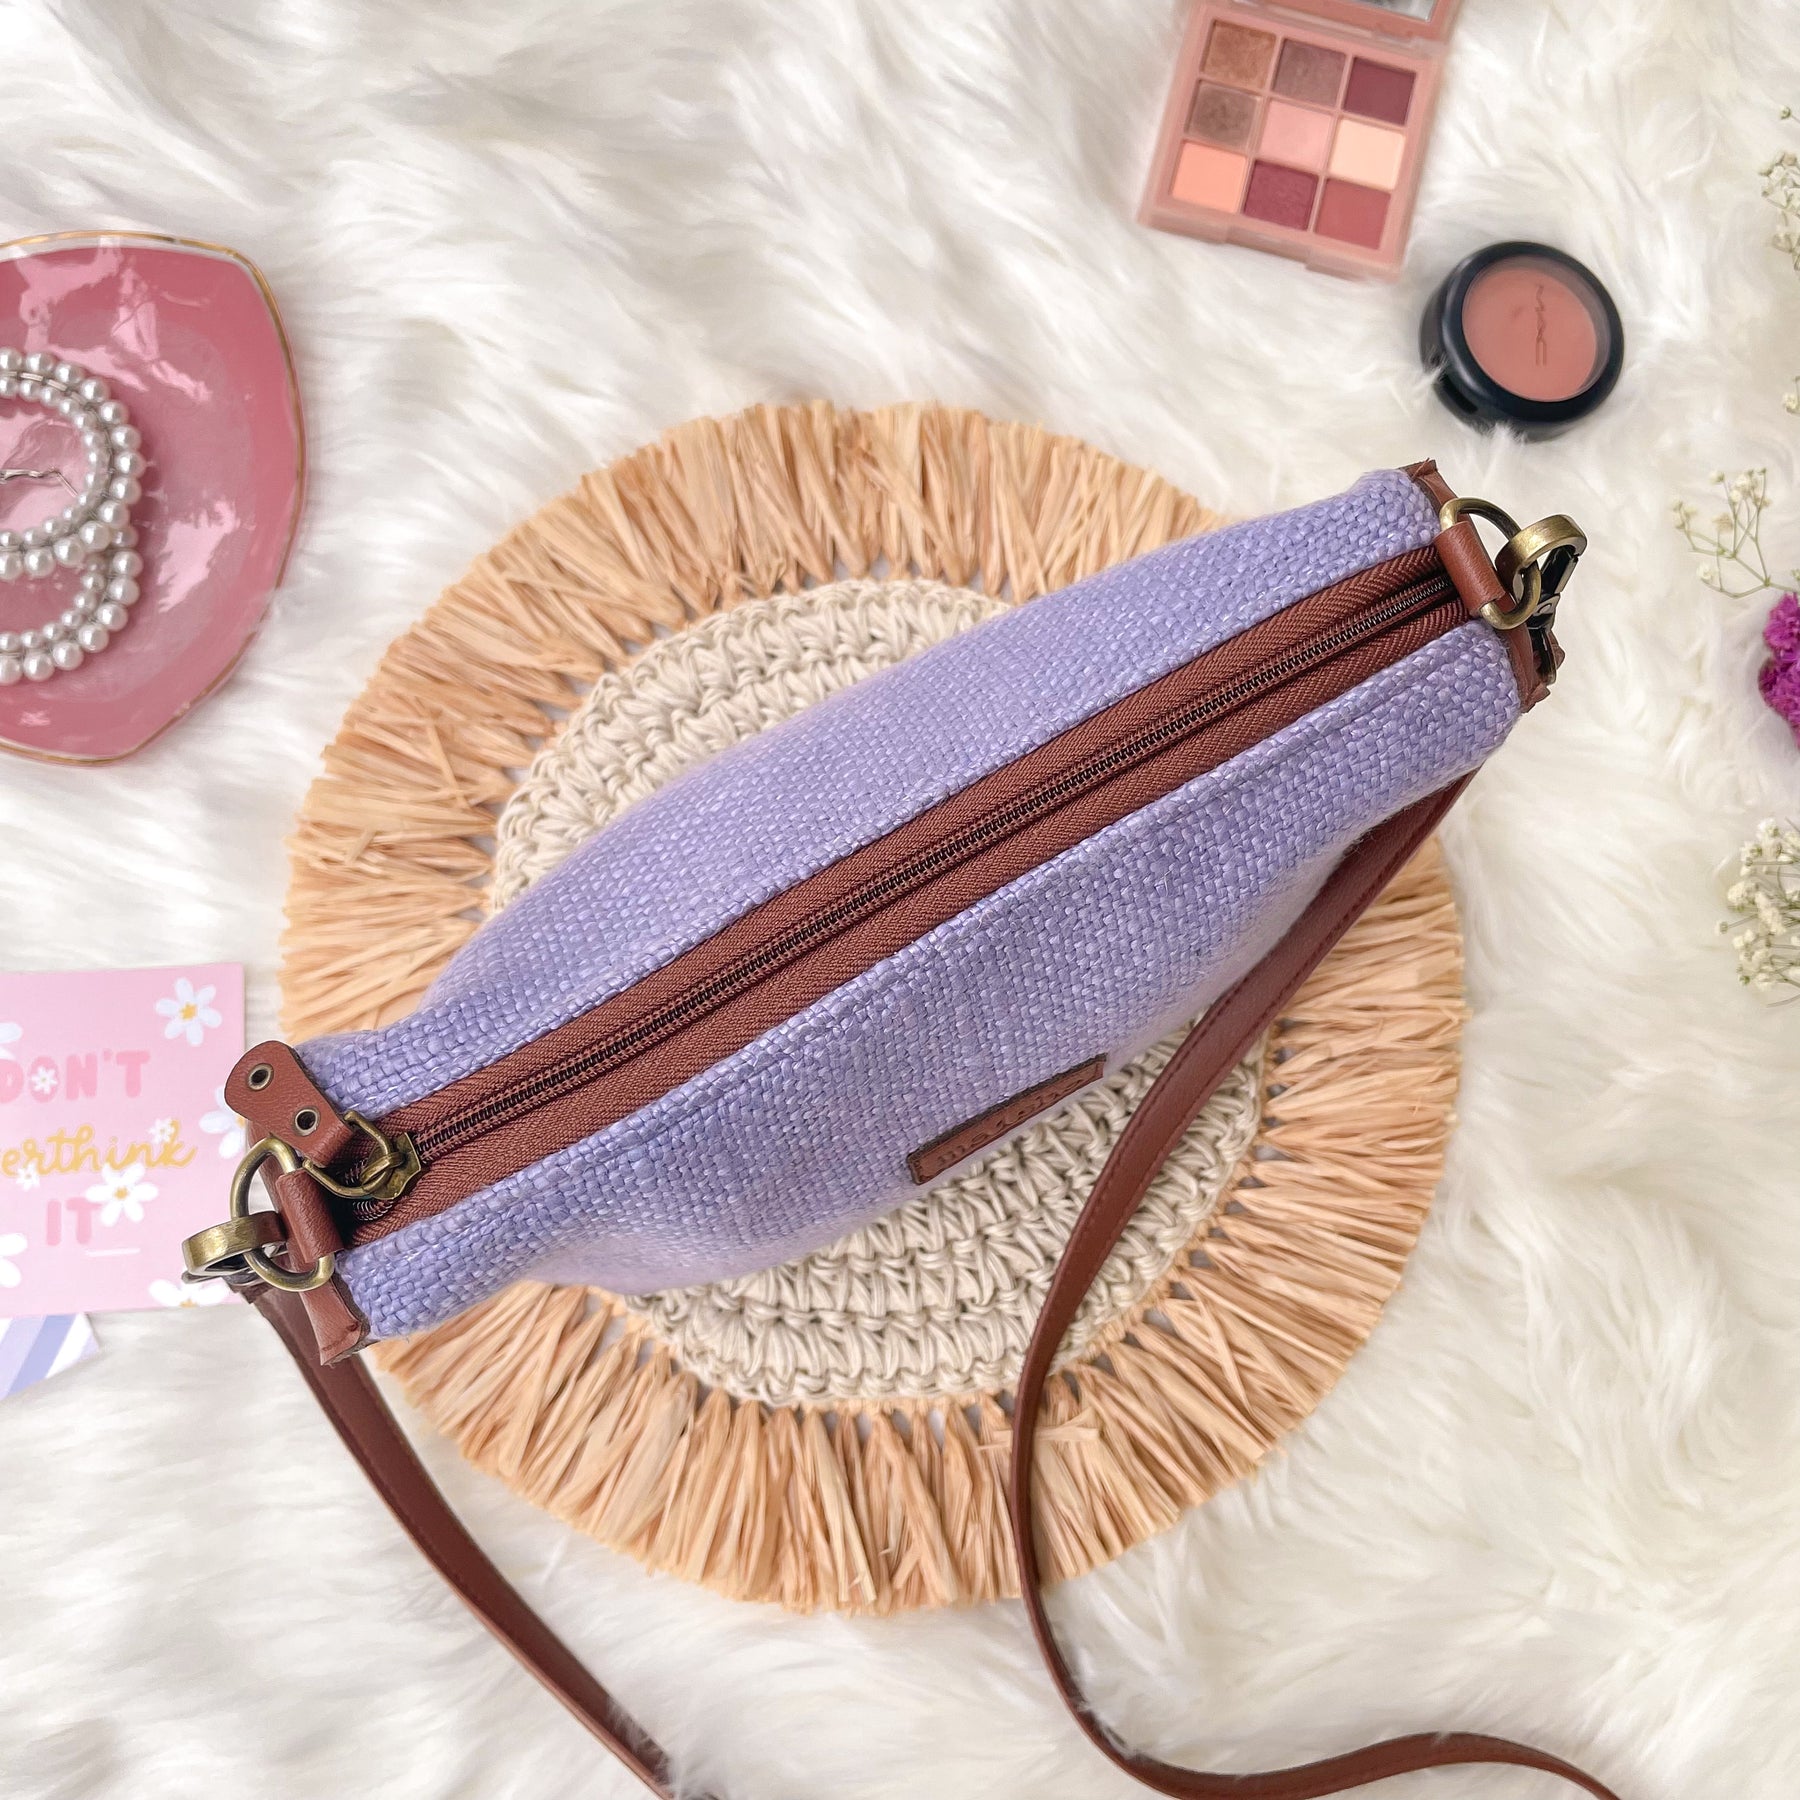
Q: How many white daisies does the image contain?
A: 9